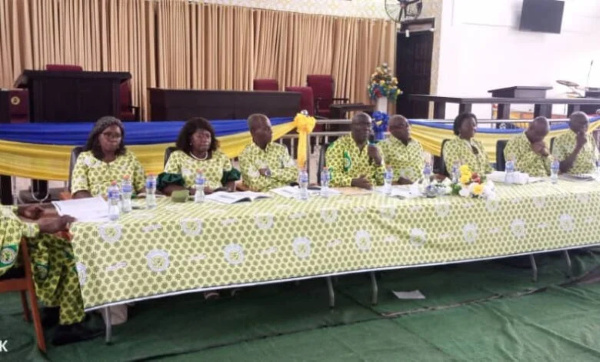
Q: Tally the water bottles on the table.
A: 11